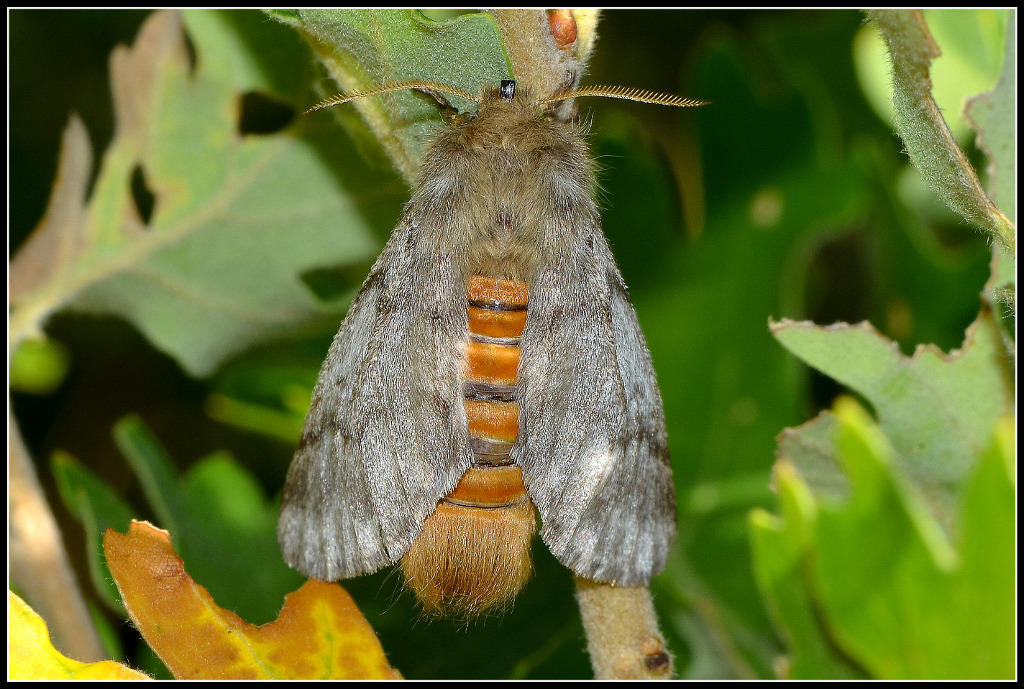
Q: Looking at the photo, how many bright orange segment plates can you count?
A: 5